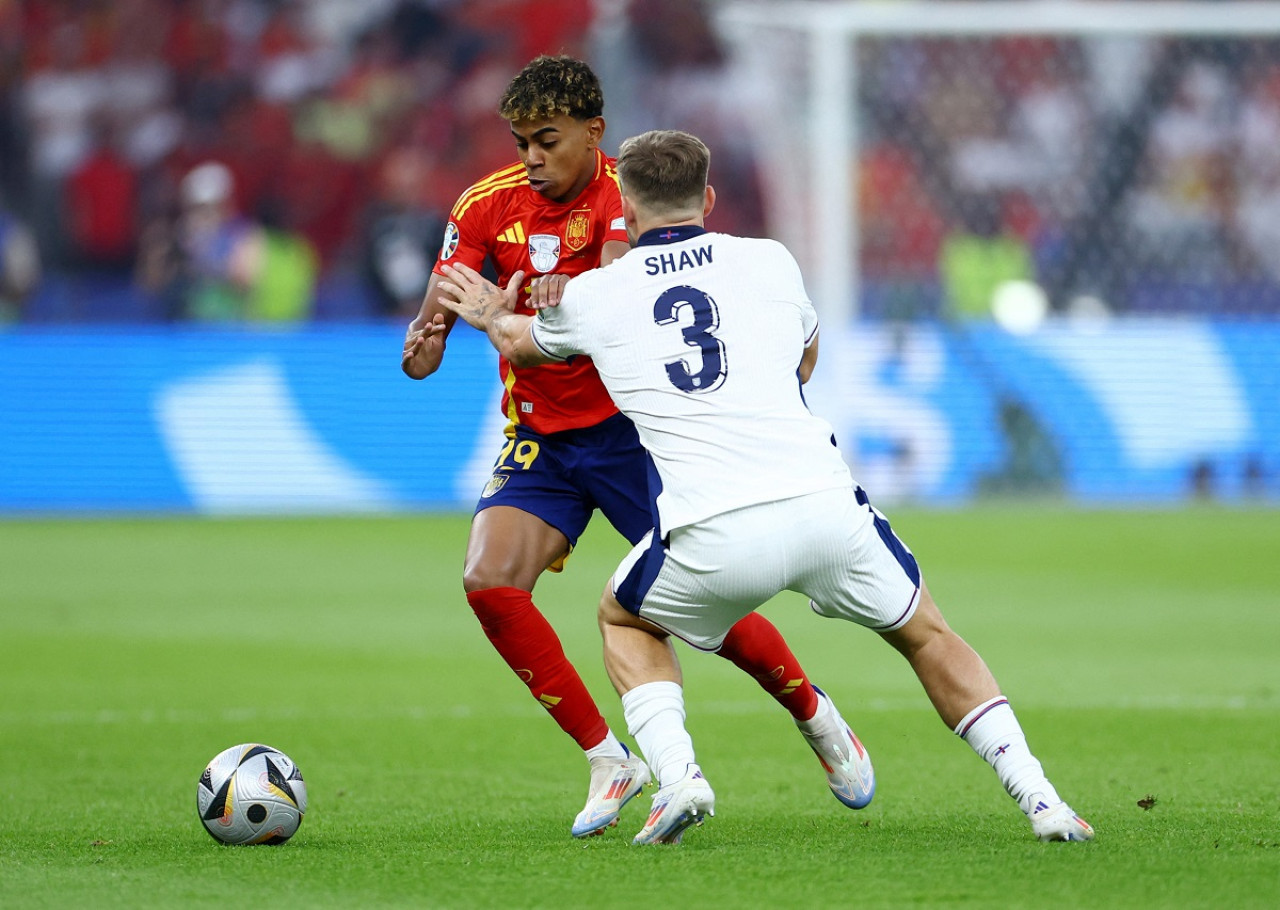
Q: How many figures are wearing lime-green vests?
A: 2